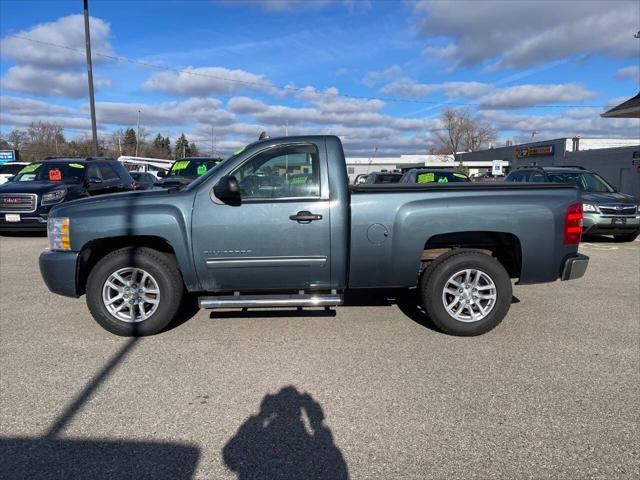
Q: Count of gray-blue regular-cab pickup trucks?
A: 1